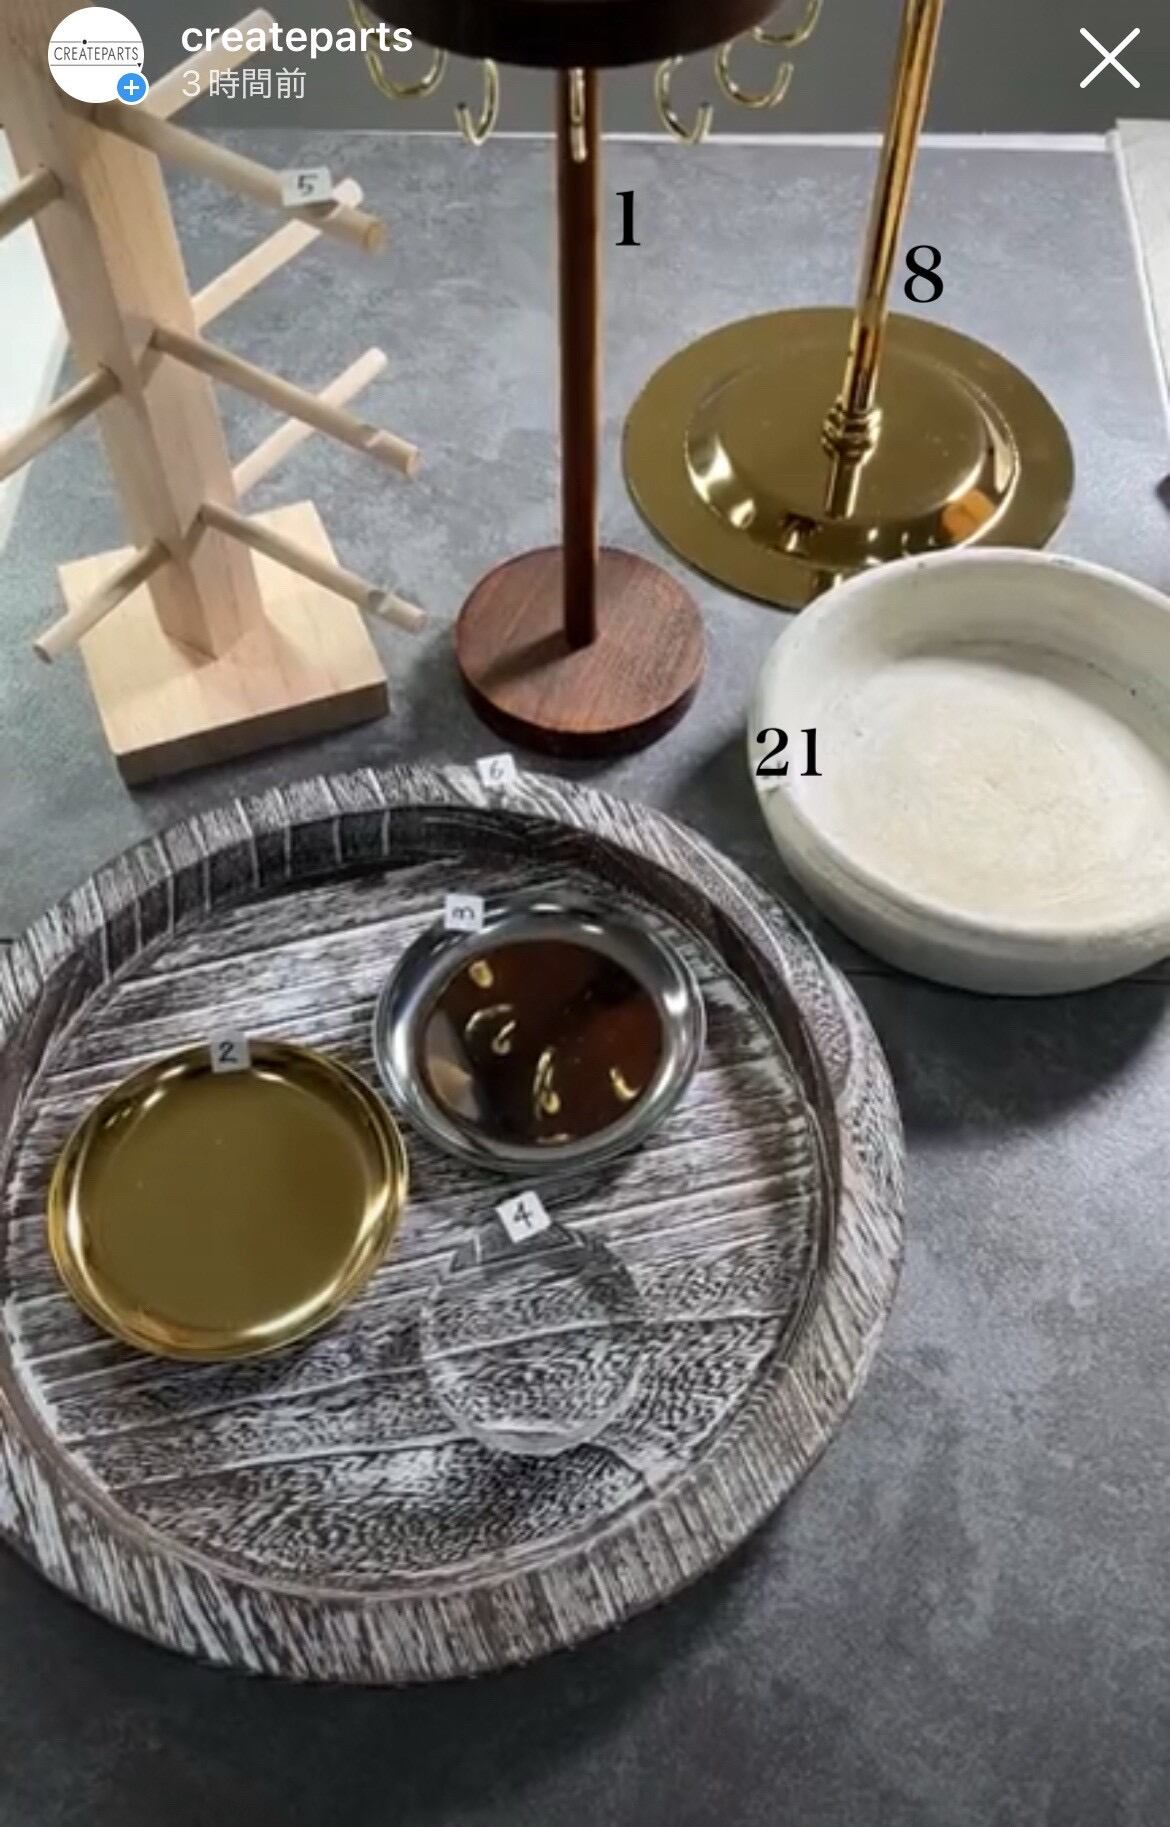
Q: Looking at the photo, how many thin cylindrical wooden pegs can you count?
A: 9